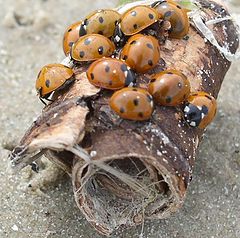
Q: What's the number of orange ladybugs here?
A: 11